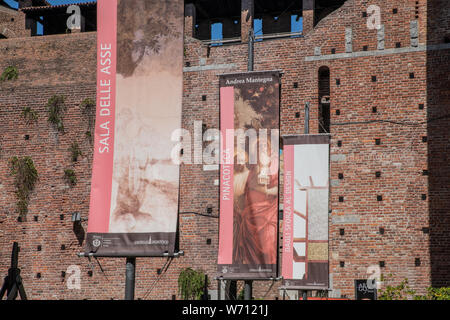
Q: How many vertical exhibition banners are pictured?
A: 3